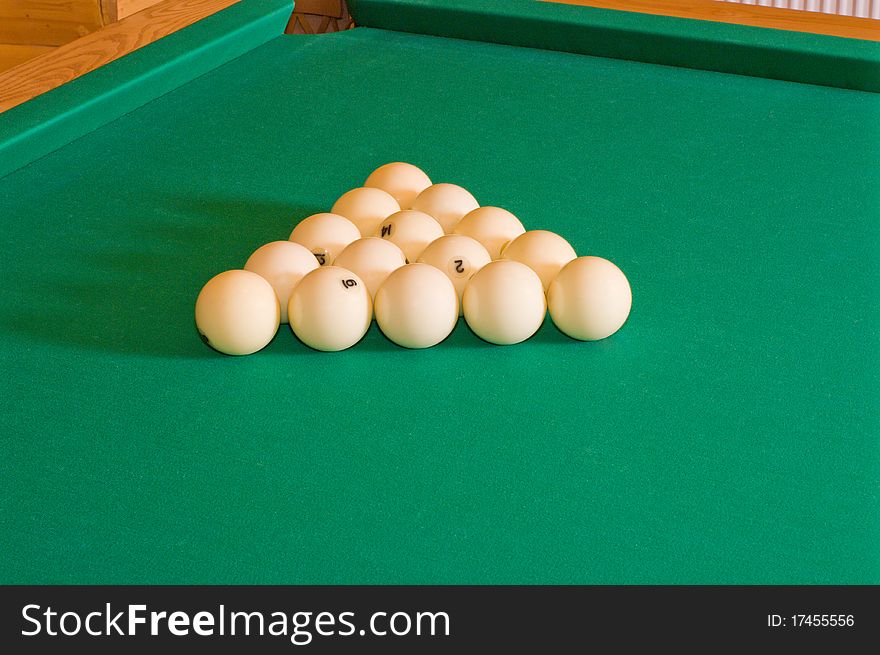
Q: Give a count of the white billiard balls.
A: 15